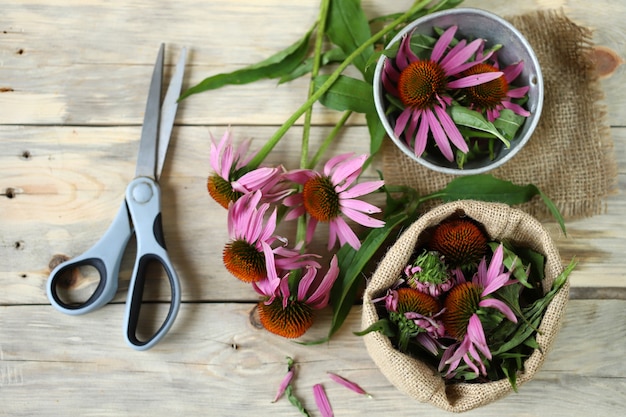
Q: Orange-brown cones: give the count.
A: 9